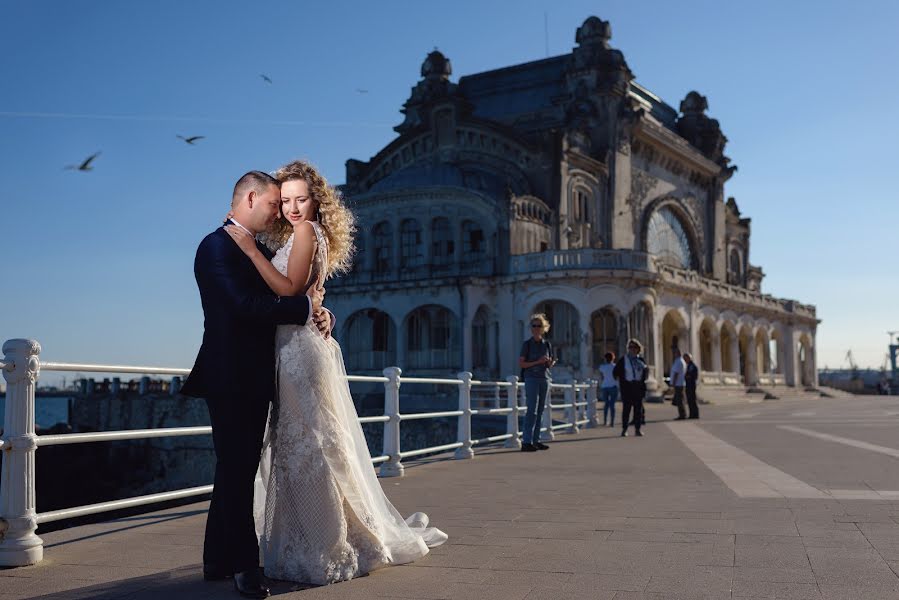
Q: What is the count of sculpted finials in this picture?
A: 3